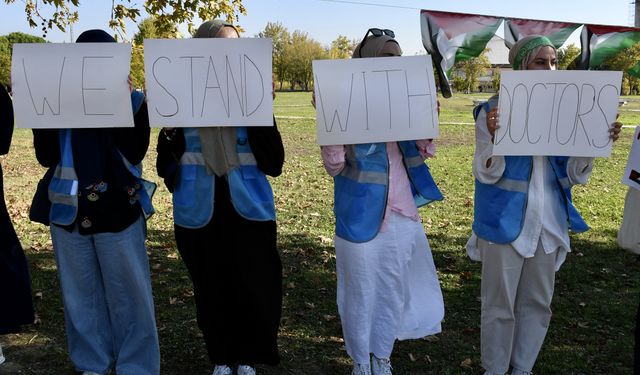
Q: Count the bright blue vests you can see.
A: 4